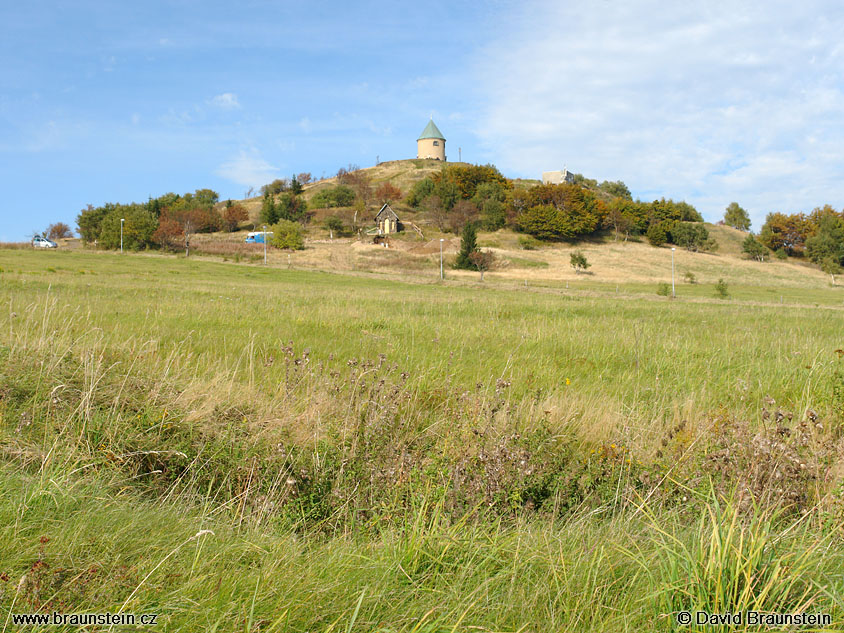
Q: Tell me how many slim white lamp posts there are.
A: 4